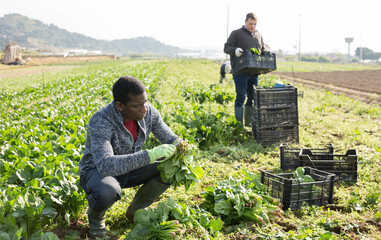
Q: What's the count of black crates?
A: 7